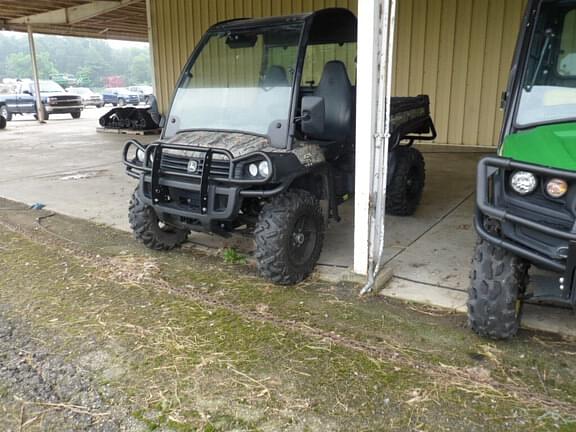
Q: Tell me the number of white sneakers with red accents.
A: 0